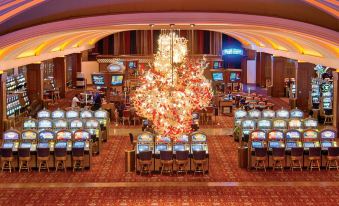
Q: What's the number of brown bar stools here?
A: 14